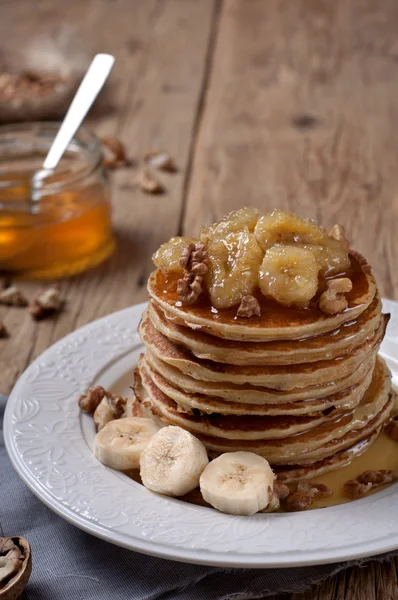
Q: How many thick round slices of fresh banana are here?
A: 3